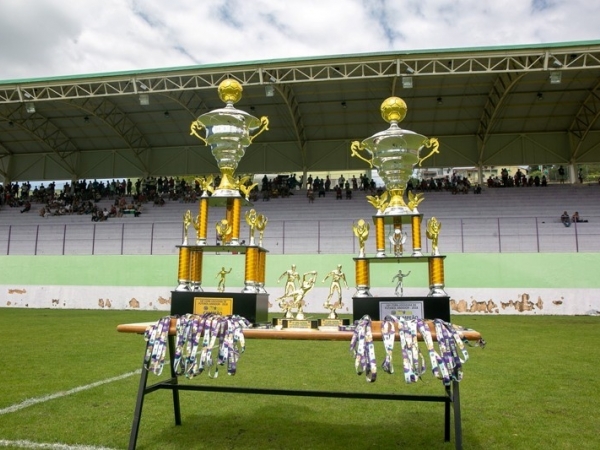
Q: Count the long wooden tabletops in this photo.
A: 1